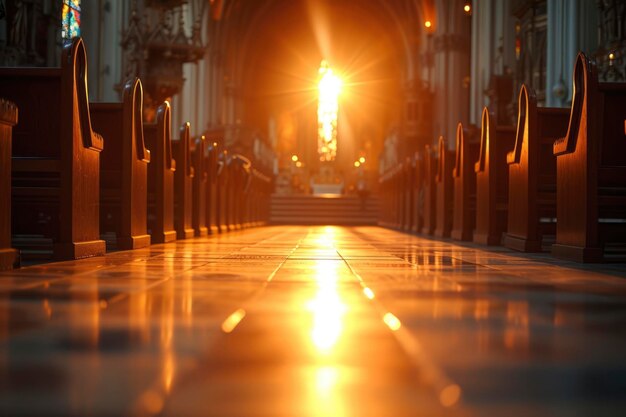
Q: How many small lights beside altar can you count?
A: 4